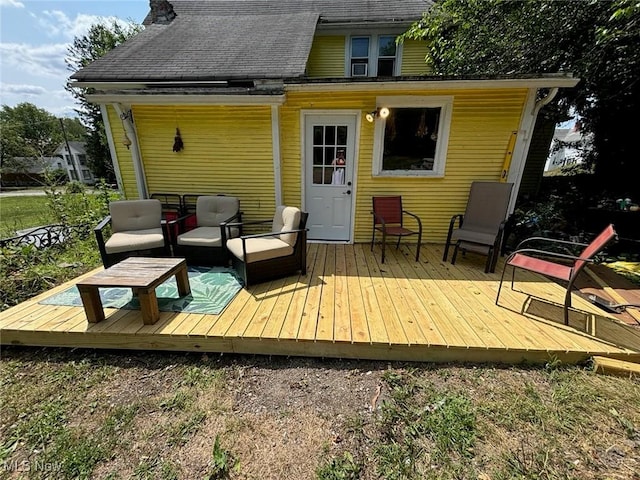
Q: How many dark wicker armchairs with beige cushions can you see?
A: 3